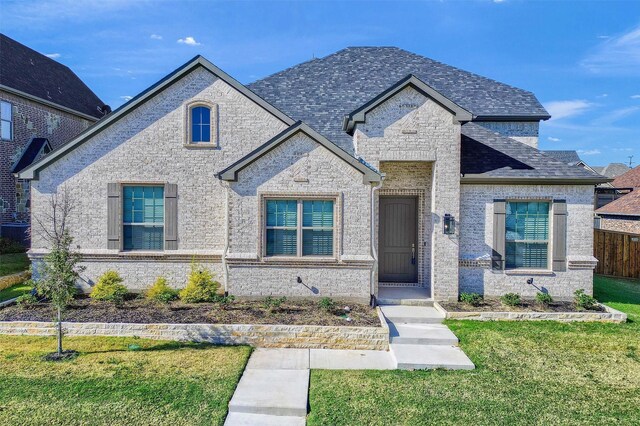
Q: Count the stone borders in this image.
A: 2